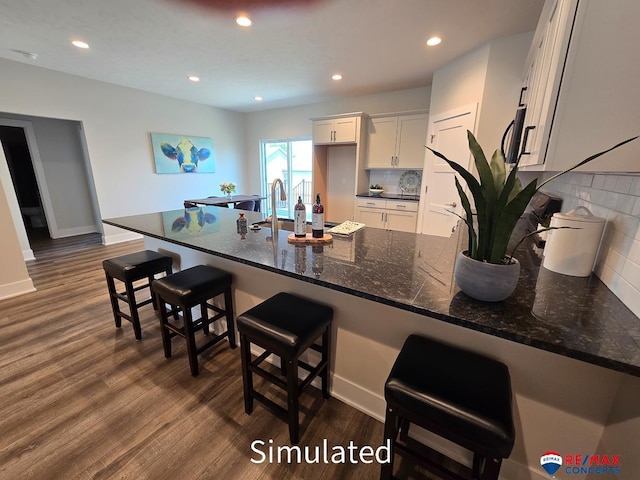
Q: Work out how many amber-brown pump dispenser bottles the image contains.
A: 2